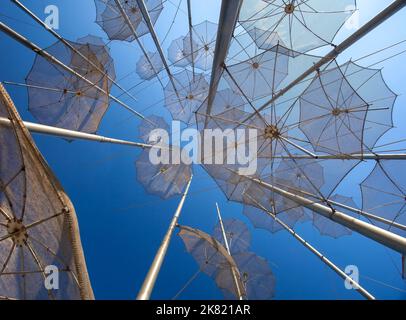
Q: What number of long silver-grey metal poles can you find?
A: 14